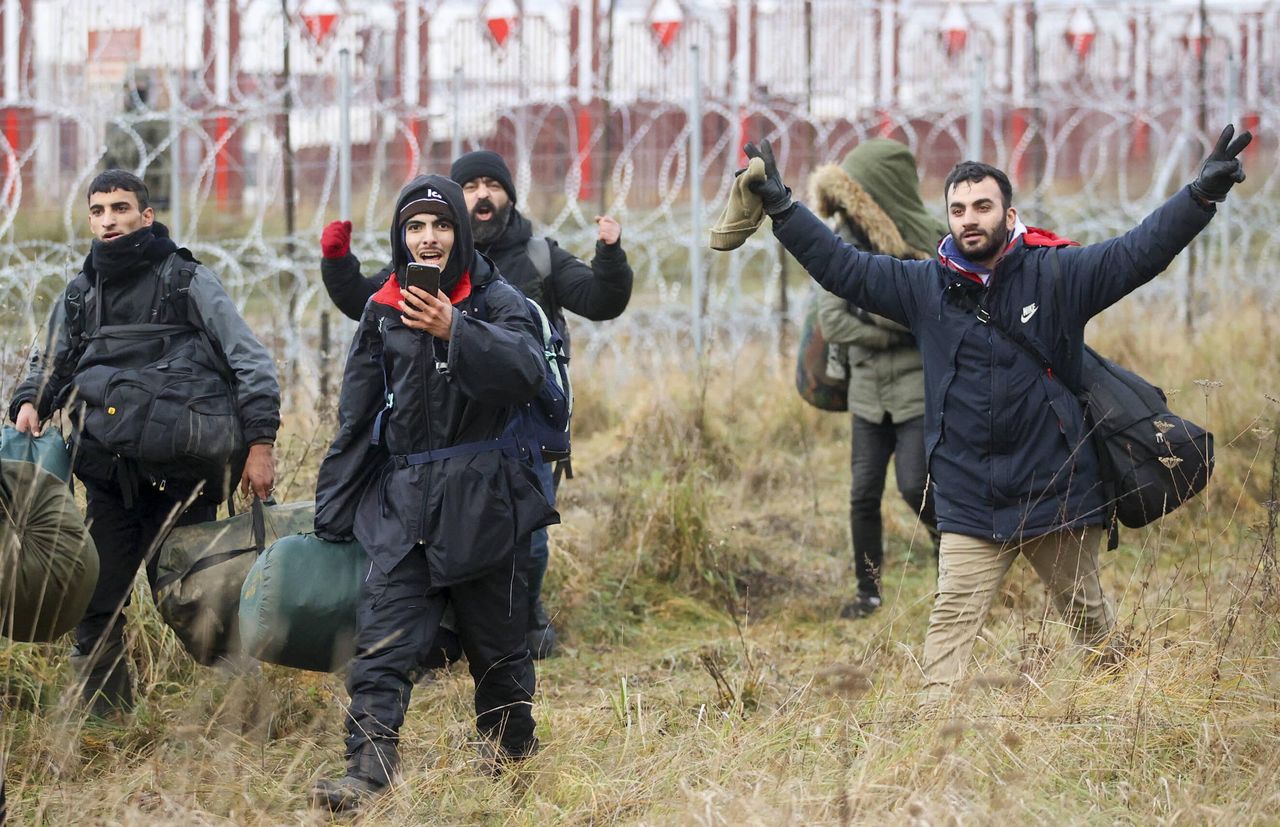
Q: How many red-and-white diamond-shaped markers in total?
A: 6